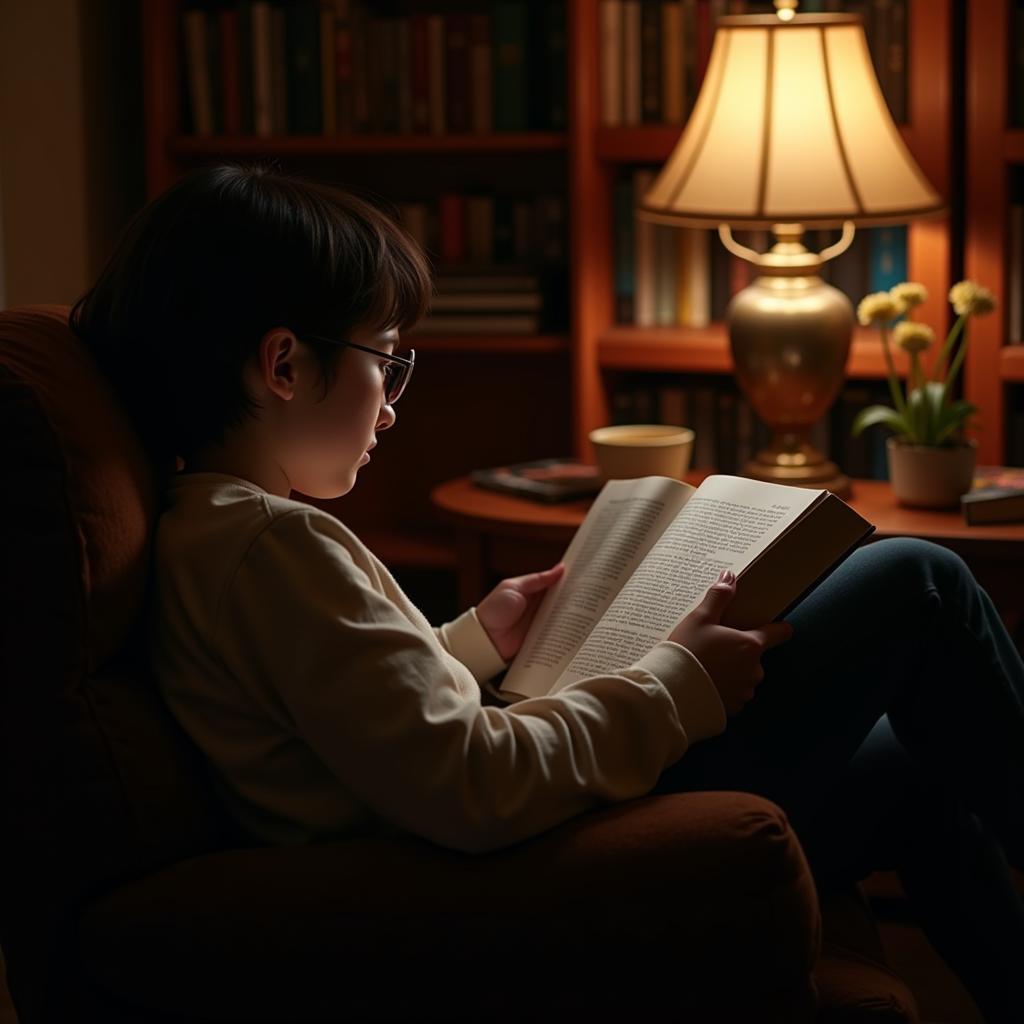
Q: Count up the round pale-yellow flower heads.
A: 4